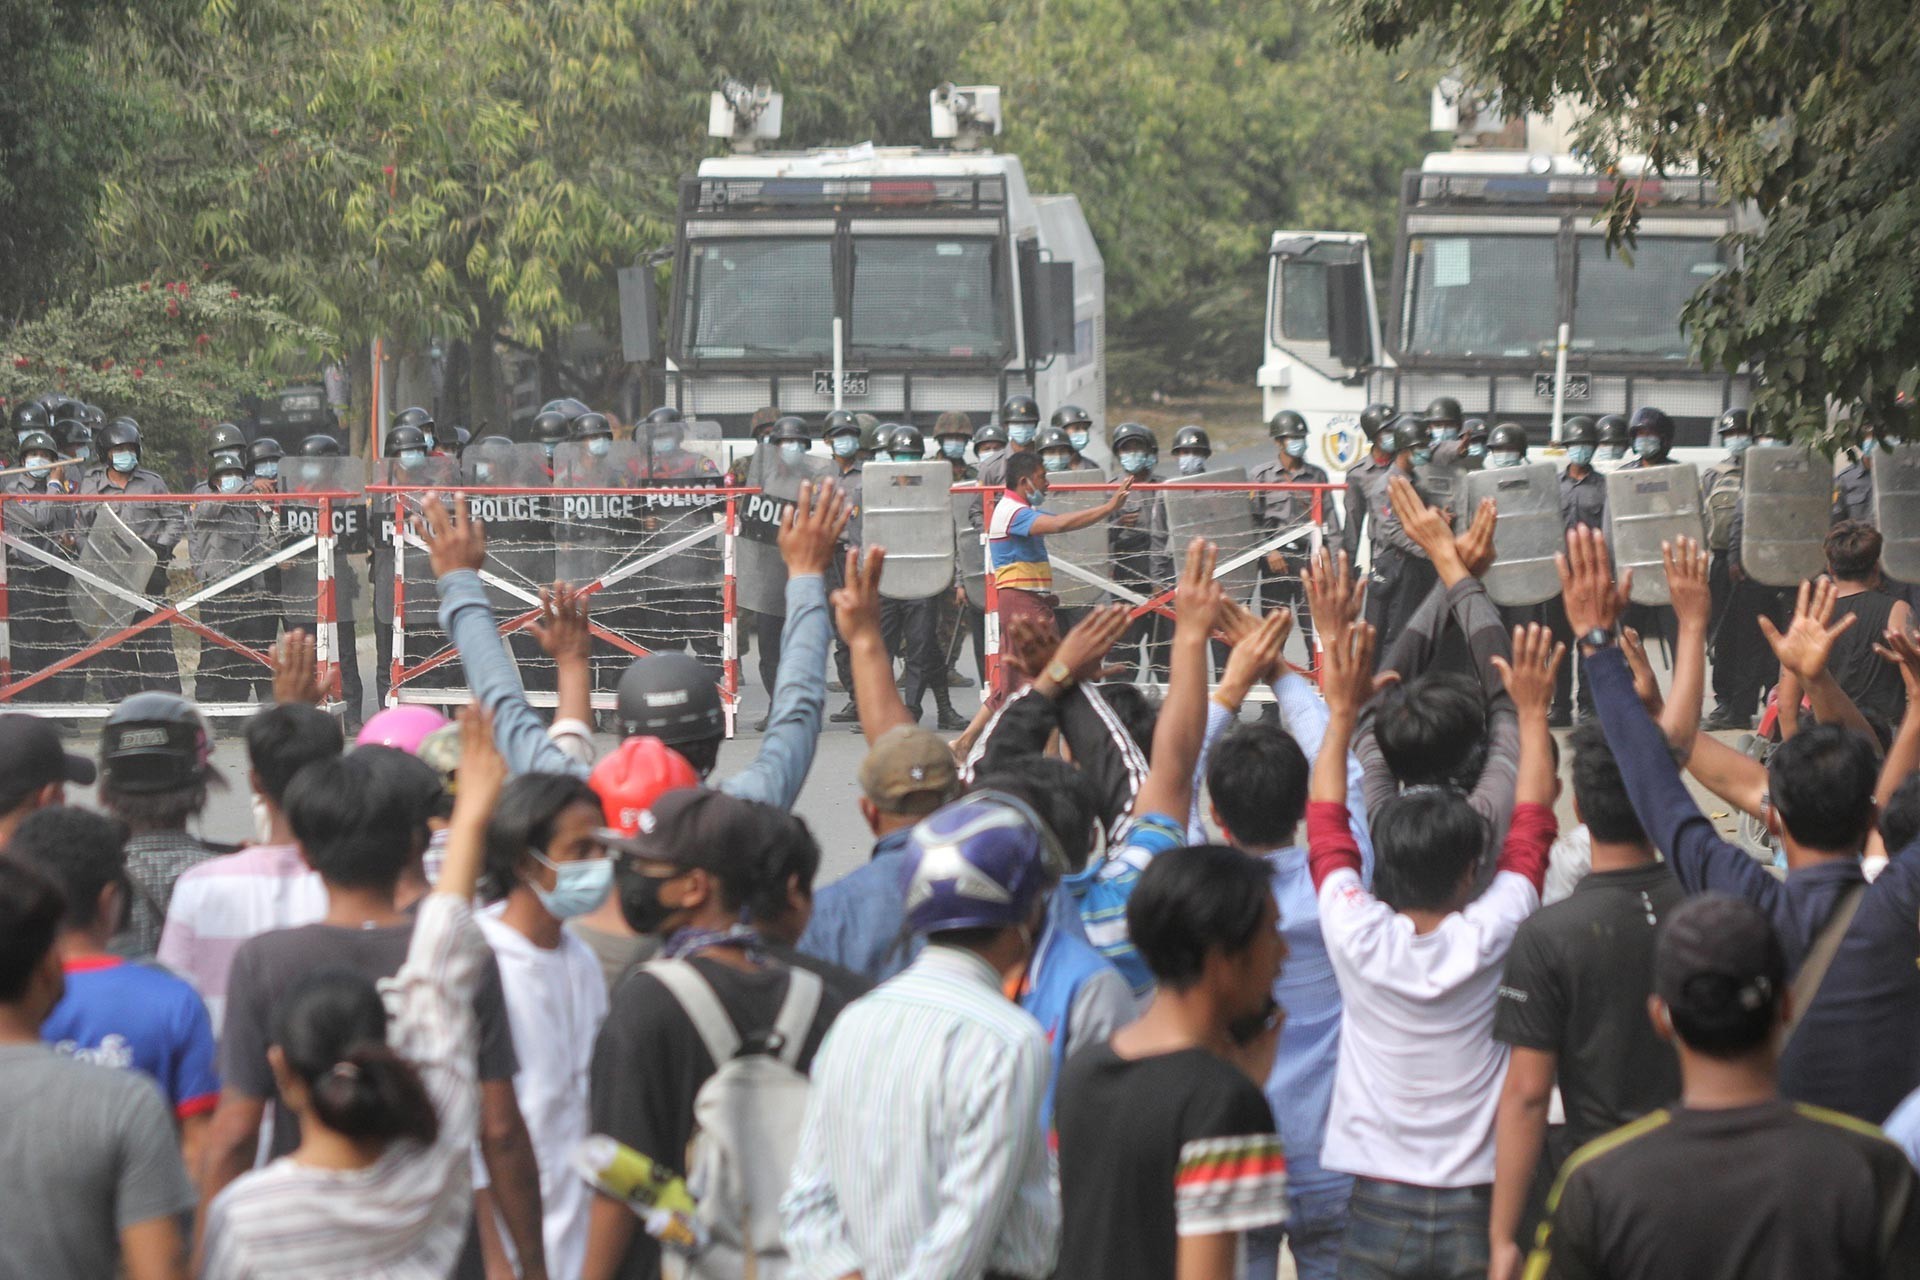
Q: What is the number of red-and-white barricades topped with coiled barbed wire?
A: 3